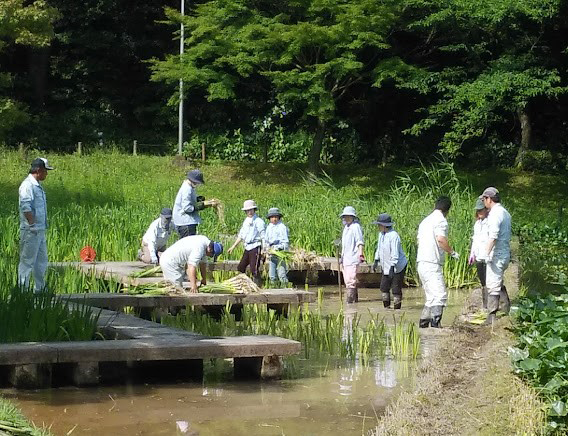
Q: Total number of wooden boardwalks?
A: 3